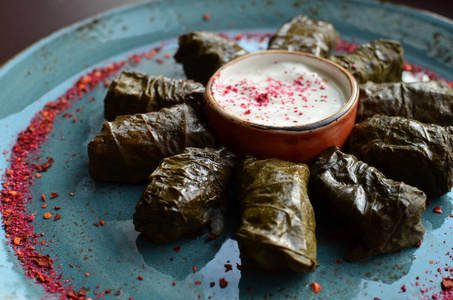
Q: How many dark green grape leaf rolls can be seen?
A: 10